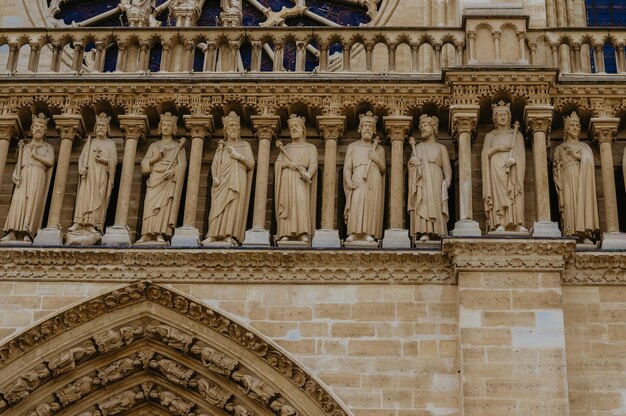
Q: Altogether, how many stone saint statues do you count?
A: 9